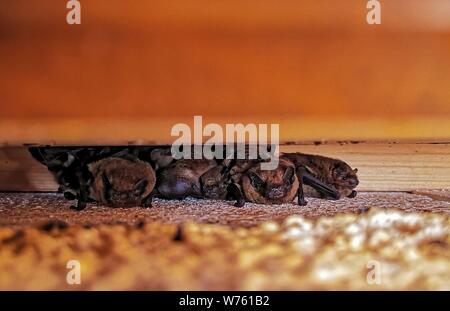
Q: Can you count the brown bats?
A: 4